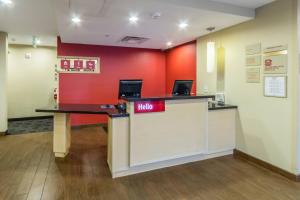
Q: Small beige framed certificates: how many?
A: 3